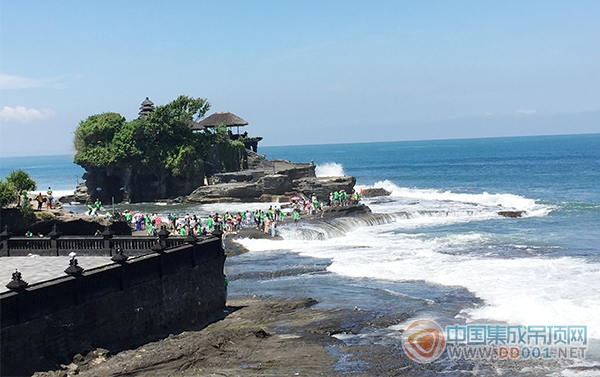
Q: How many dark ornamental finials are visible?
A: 10